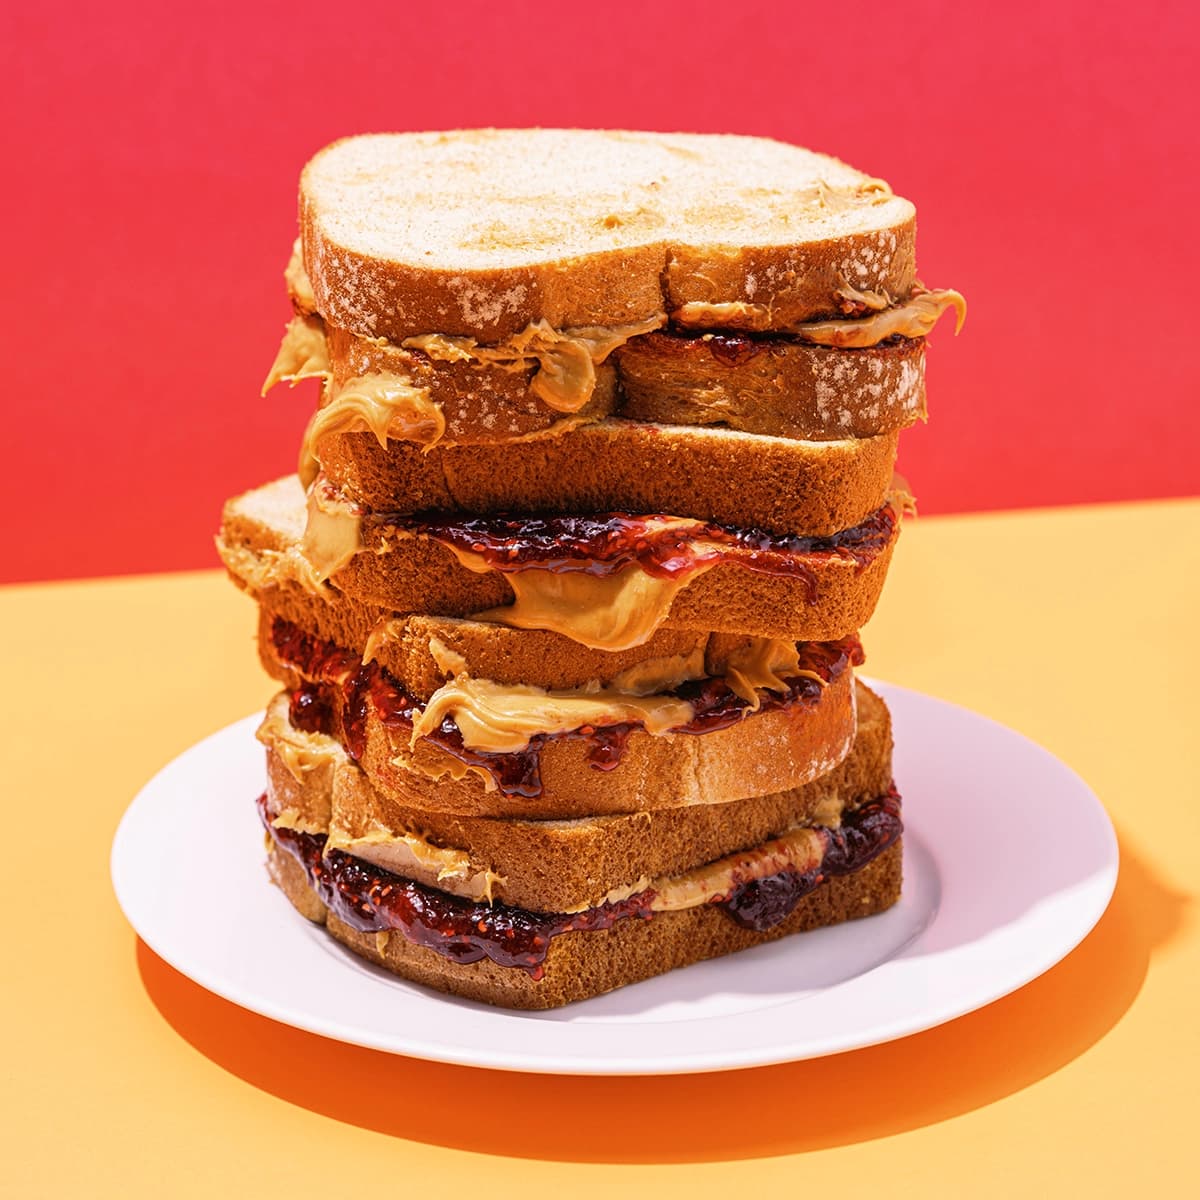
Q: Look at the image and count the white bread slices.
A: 8